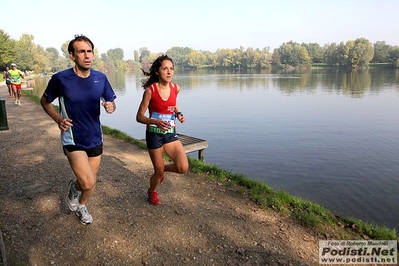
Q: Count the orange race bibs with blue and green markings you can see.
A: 0